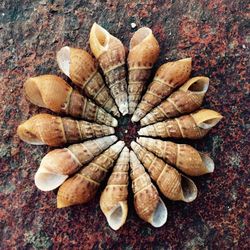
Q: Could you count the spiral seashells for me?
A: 14